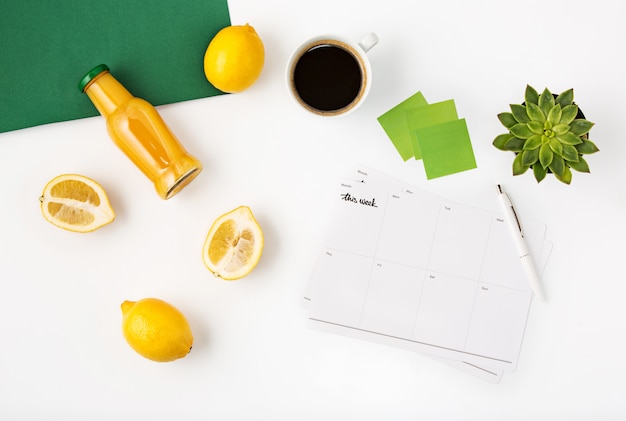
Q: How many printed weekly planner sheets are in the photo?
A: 2